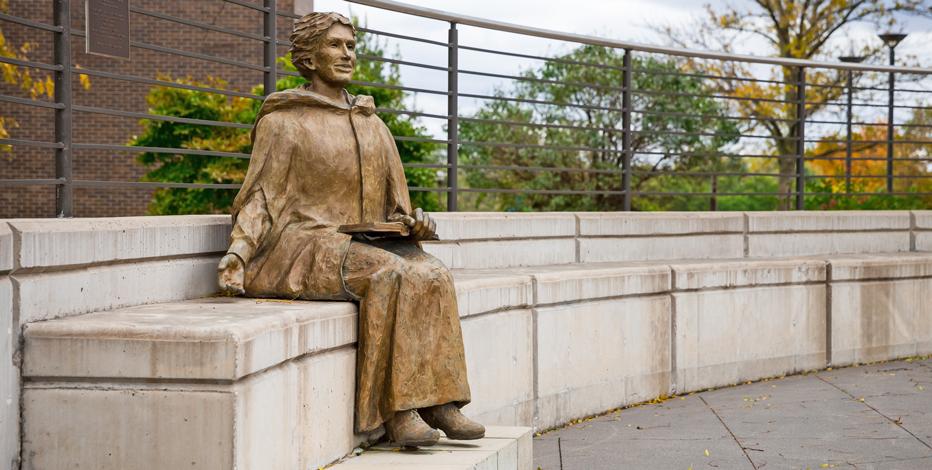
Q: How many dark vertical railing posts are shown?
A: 5